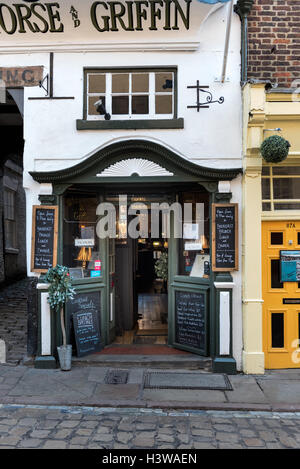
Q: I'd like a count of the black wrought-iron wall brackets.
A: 2